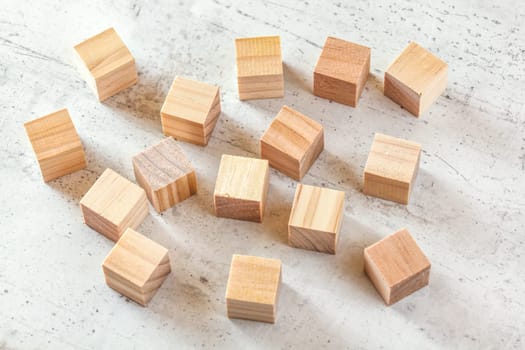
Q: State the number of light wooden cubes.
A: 15